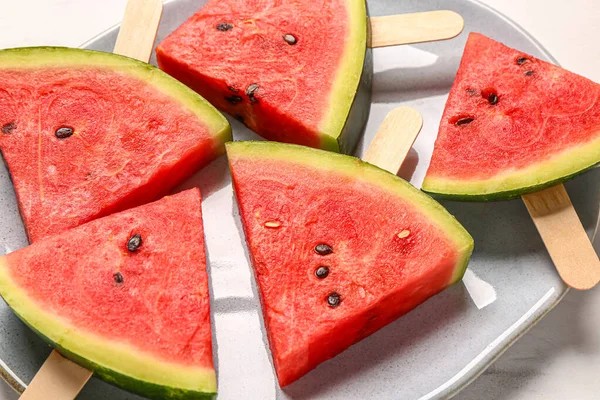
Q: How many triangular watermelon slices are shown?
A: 5